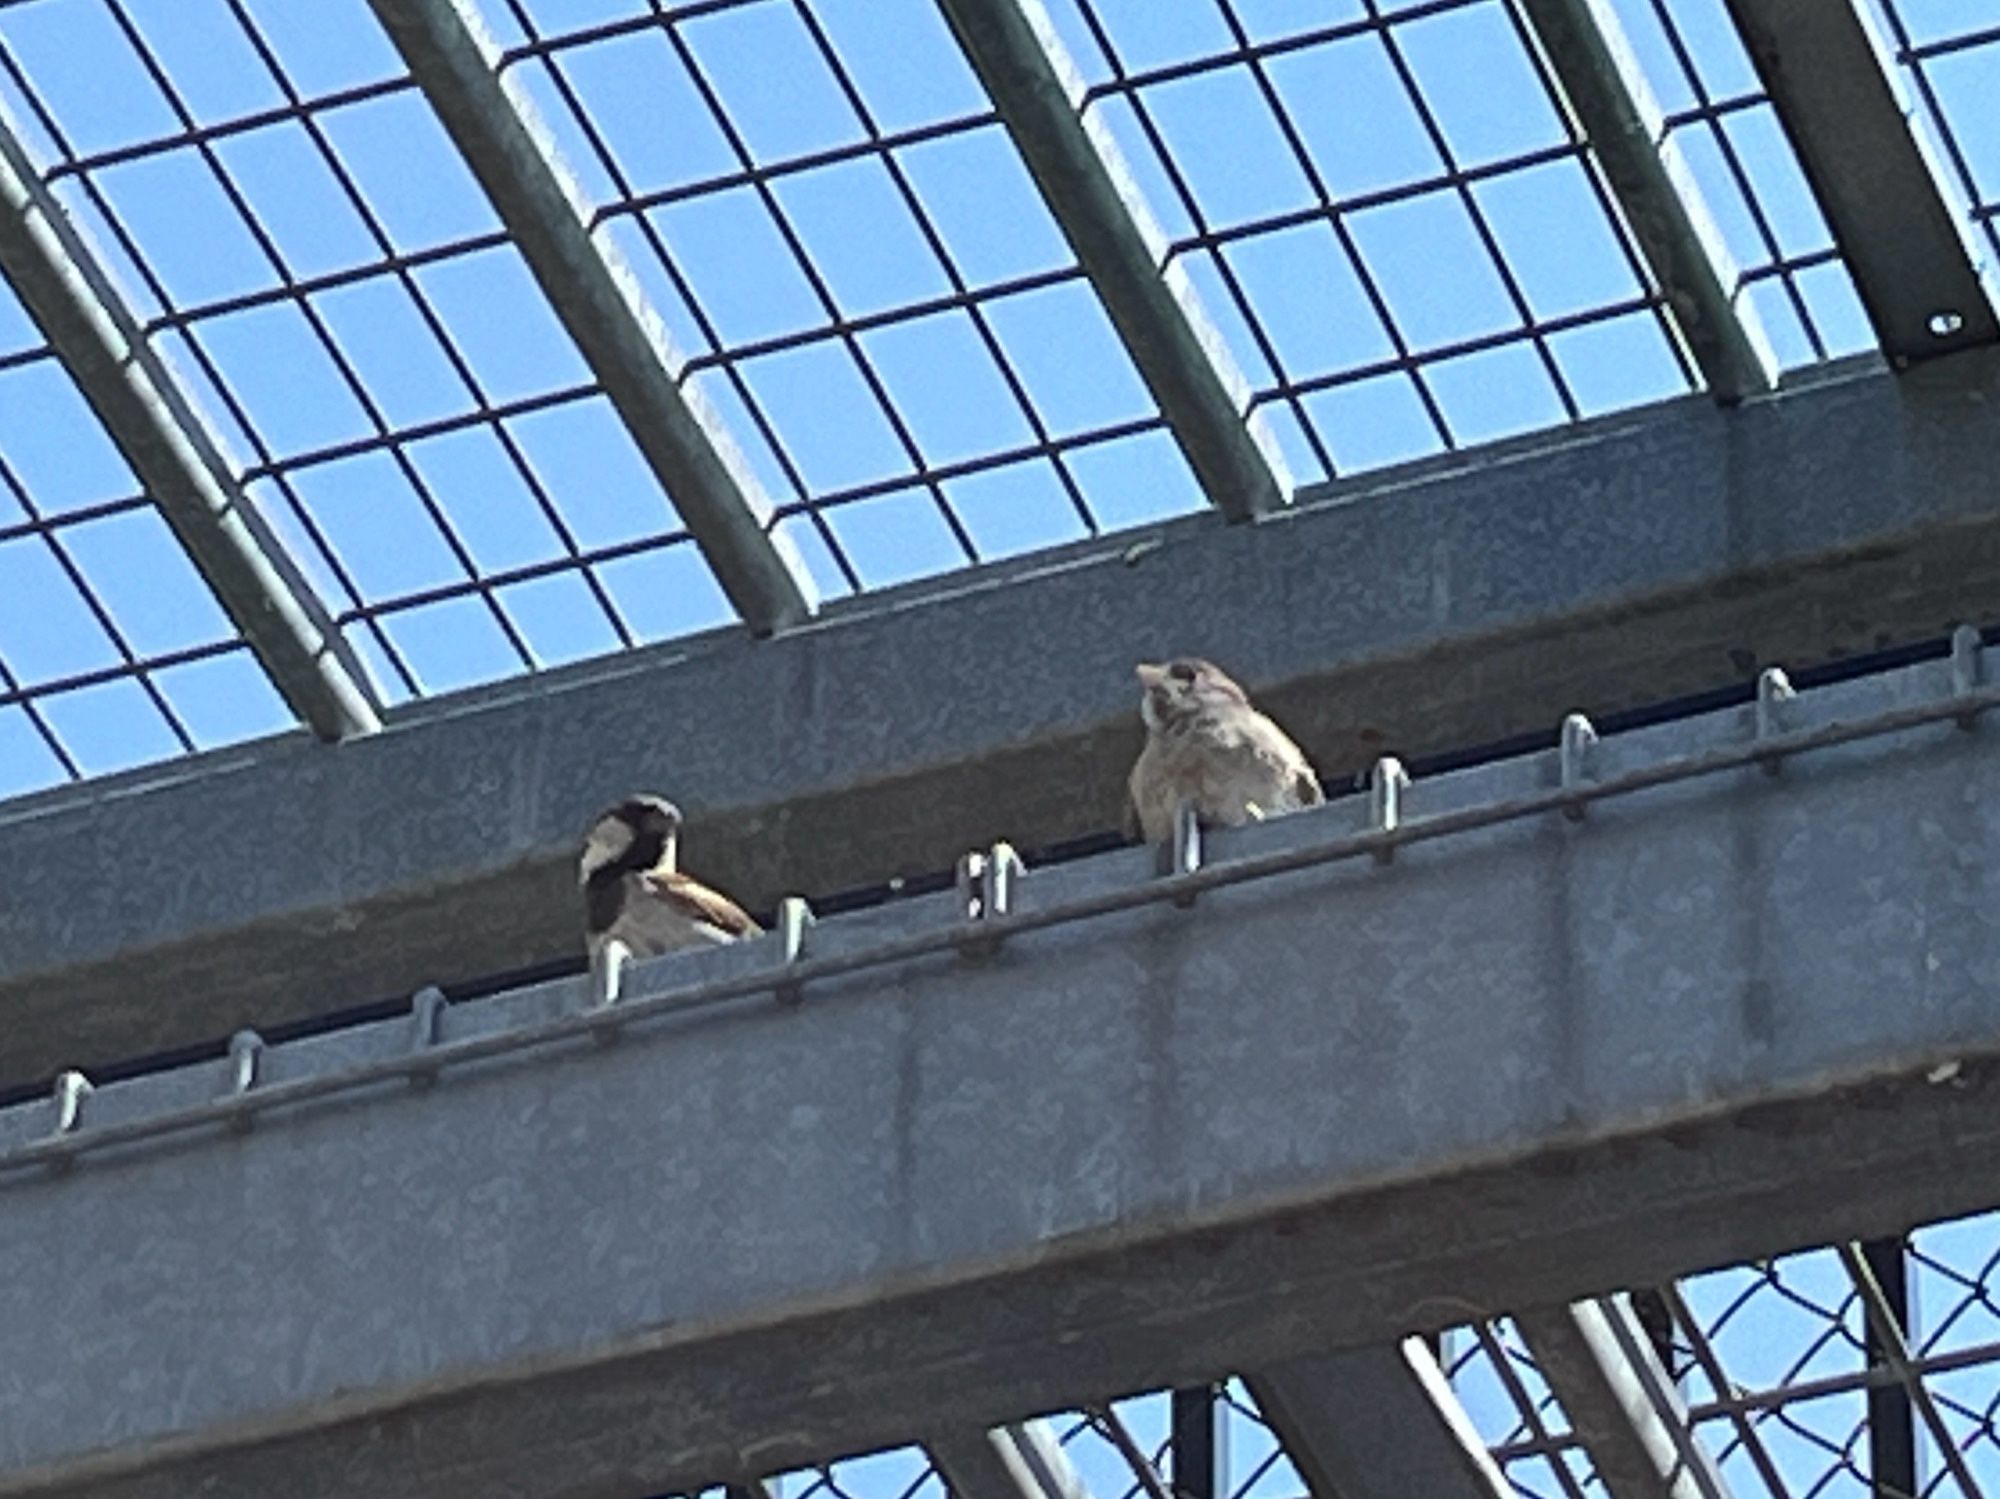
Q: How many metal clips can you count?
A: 12